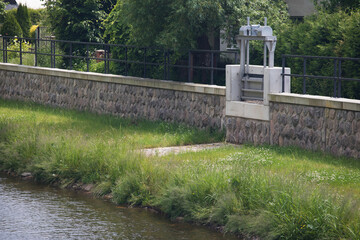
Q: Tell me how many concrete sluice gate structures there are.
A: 1